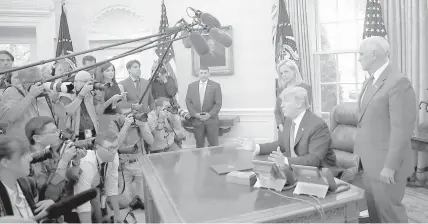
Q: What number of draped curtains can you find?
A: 2